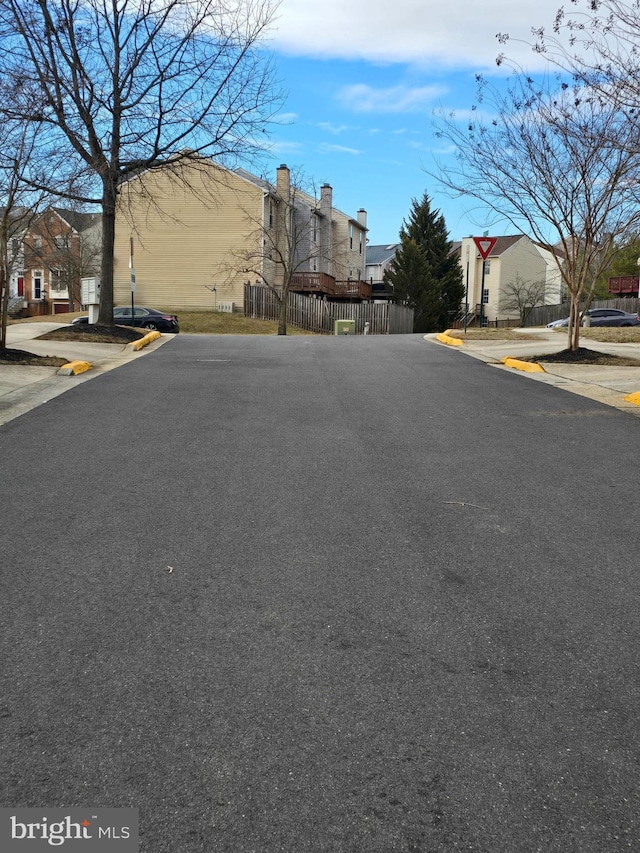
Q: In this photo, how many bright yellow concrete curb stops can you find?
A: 5